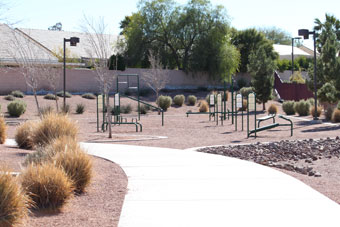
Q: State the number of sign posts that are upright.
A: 6